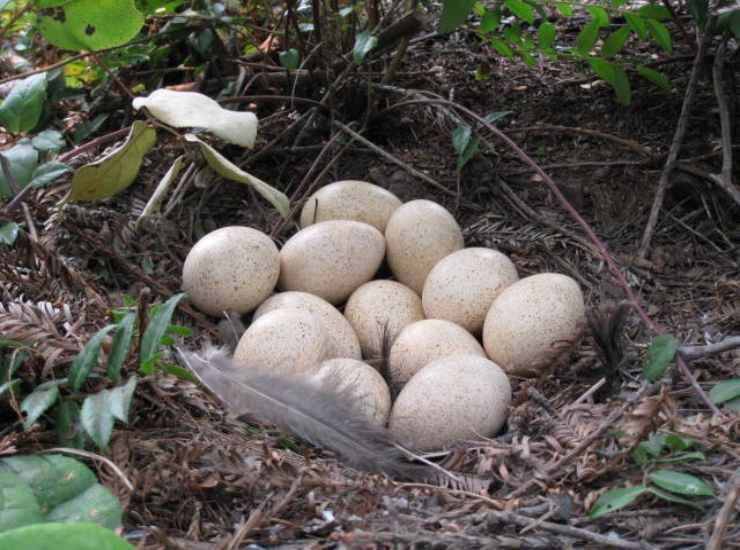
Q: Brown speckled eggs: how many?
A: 12